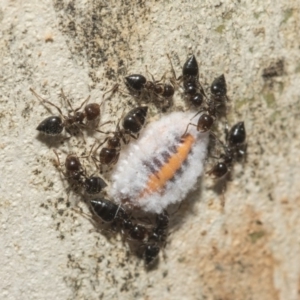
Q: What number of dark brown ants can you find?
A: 9